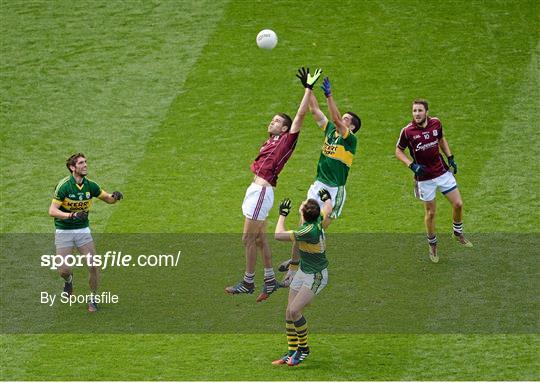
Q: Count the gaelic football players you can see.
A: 5